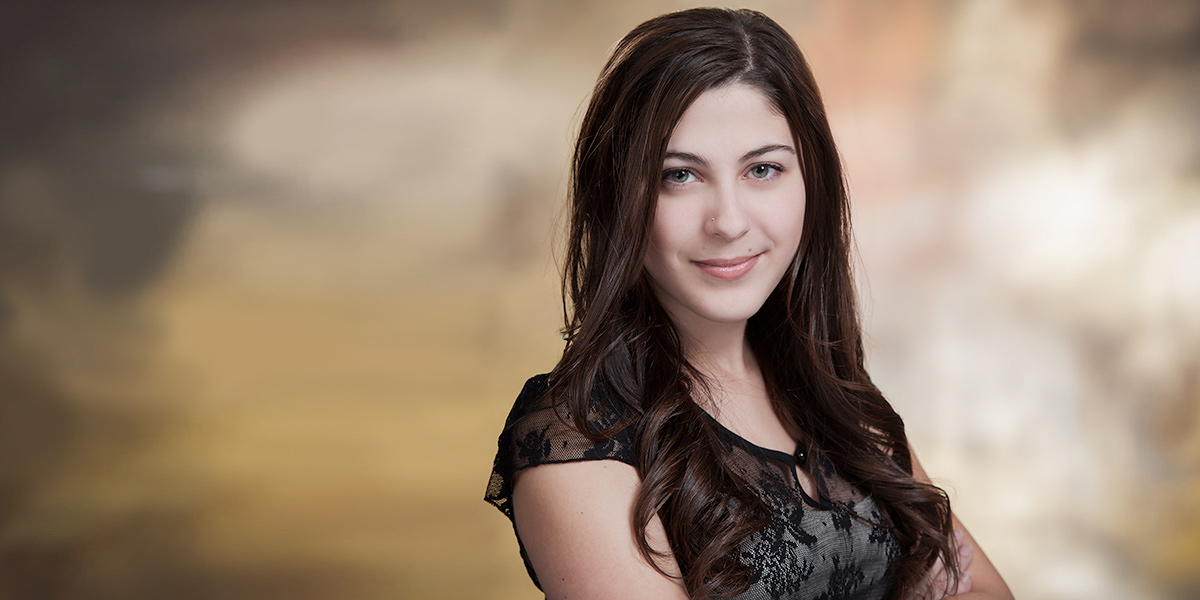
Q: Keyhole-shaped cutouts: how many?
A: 1